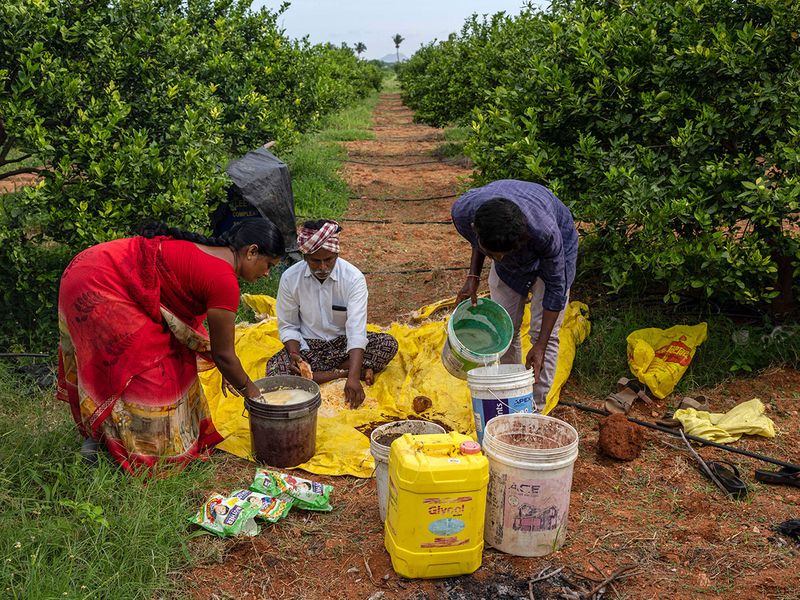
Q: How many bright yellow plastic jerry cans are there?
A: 1